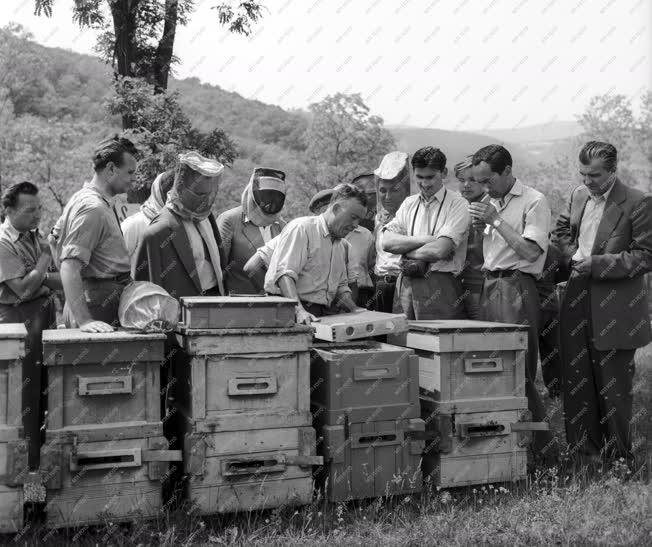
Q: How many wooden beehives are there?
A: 5